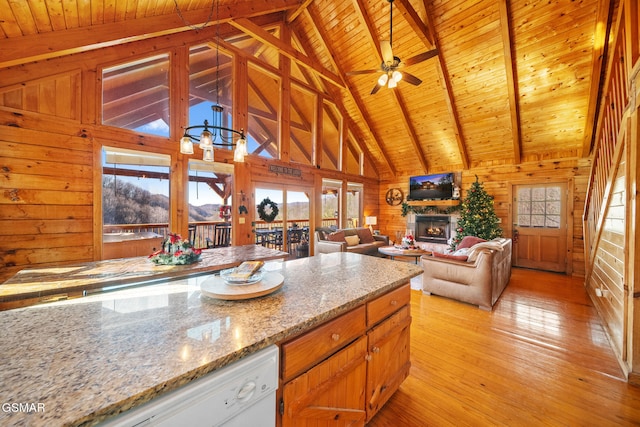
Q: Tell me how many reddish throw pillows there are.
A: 2